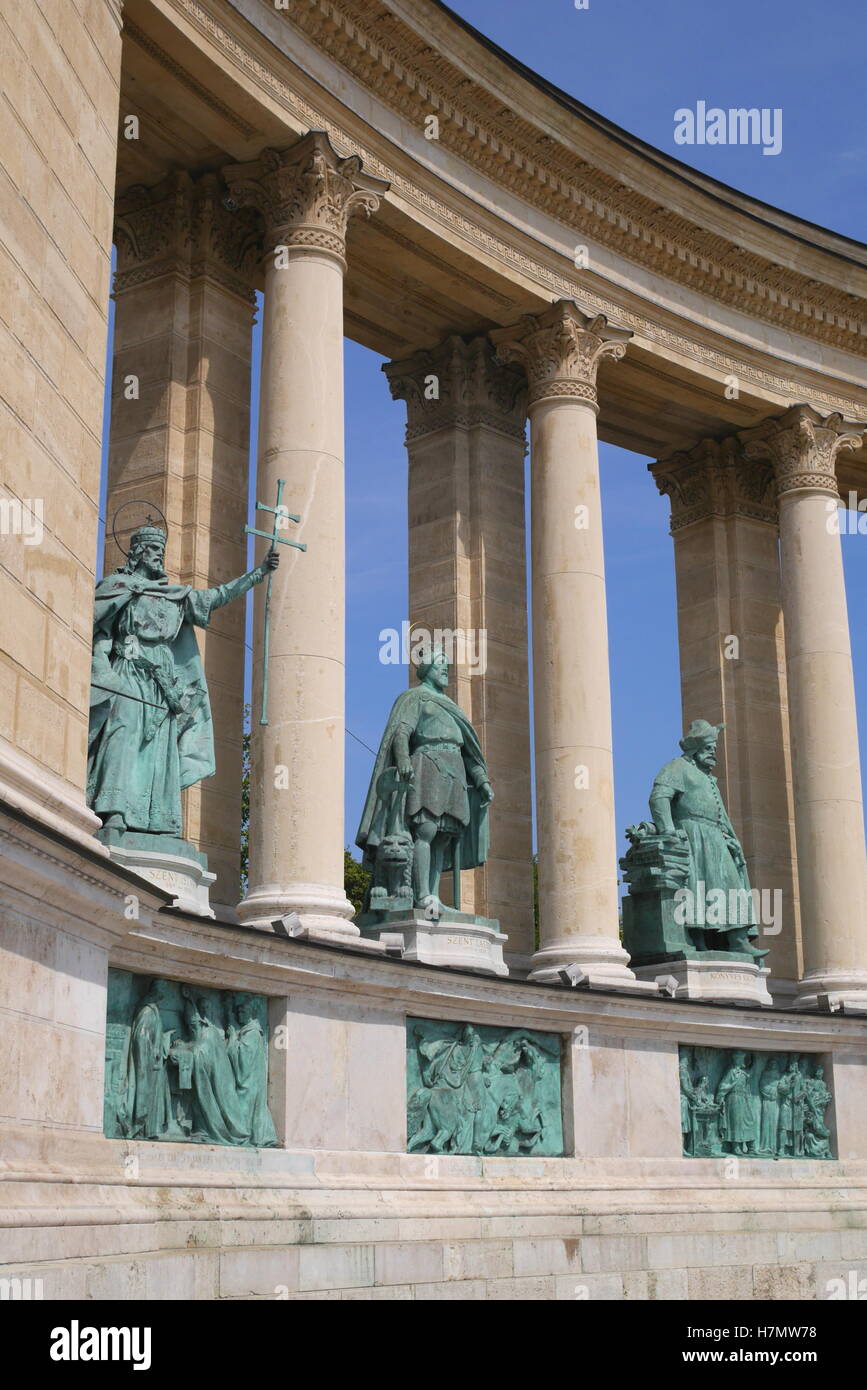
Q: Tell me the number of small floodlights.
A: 5